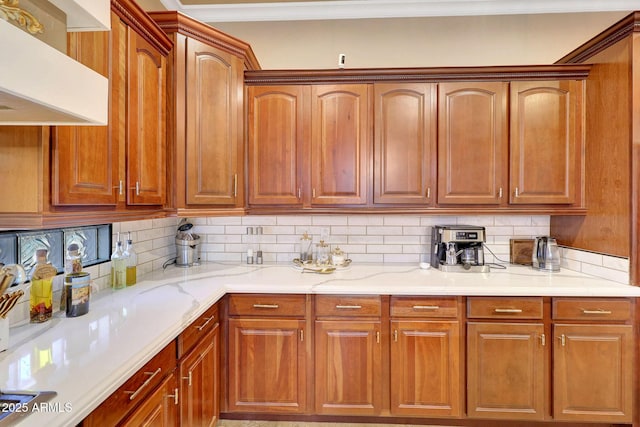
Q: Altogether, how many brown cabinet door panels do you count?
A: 15